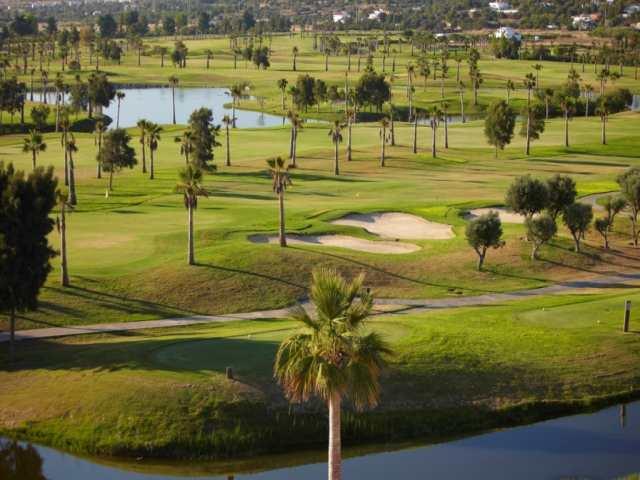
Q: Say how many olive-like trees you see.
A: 7